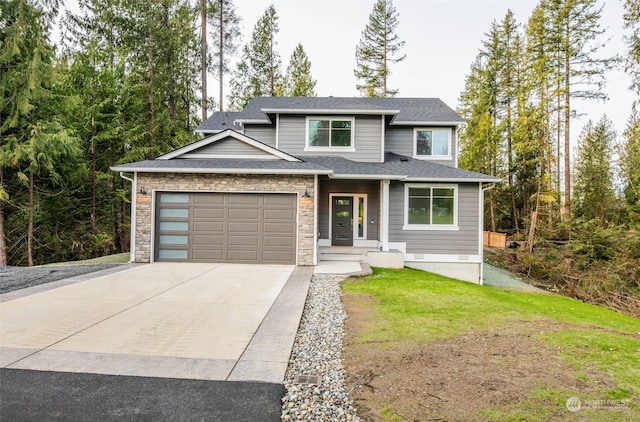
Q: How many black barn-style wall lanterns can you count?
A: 2